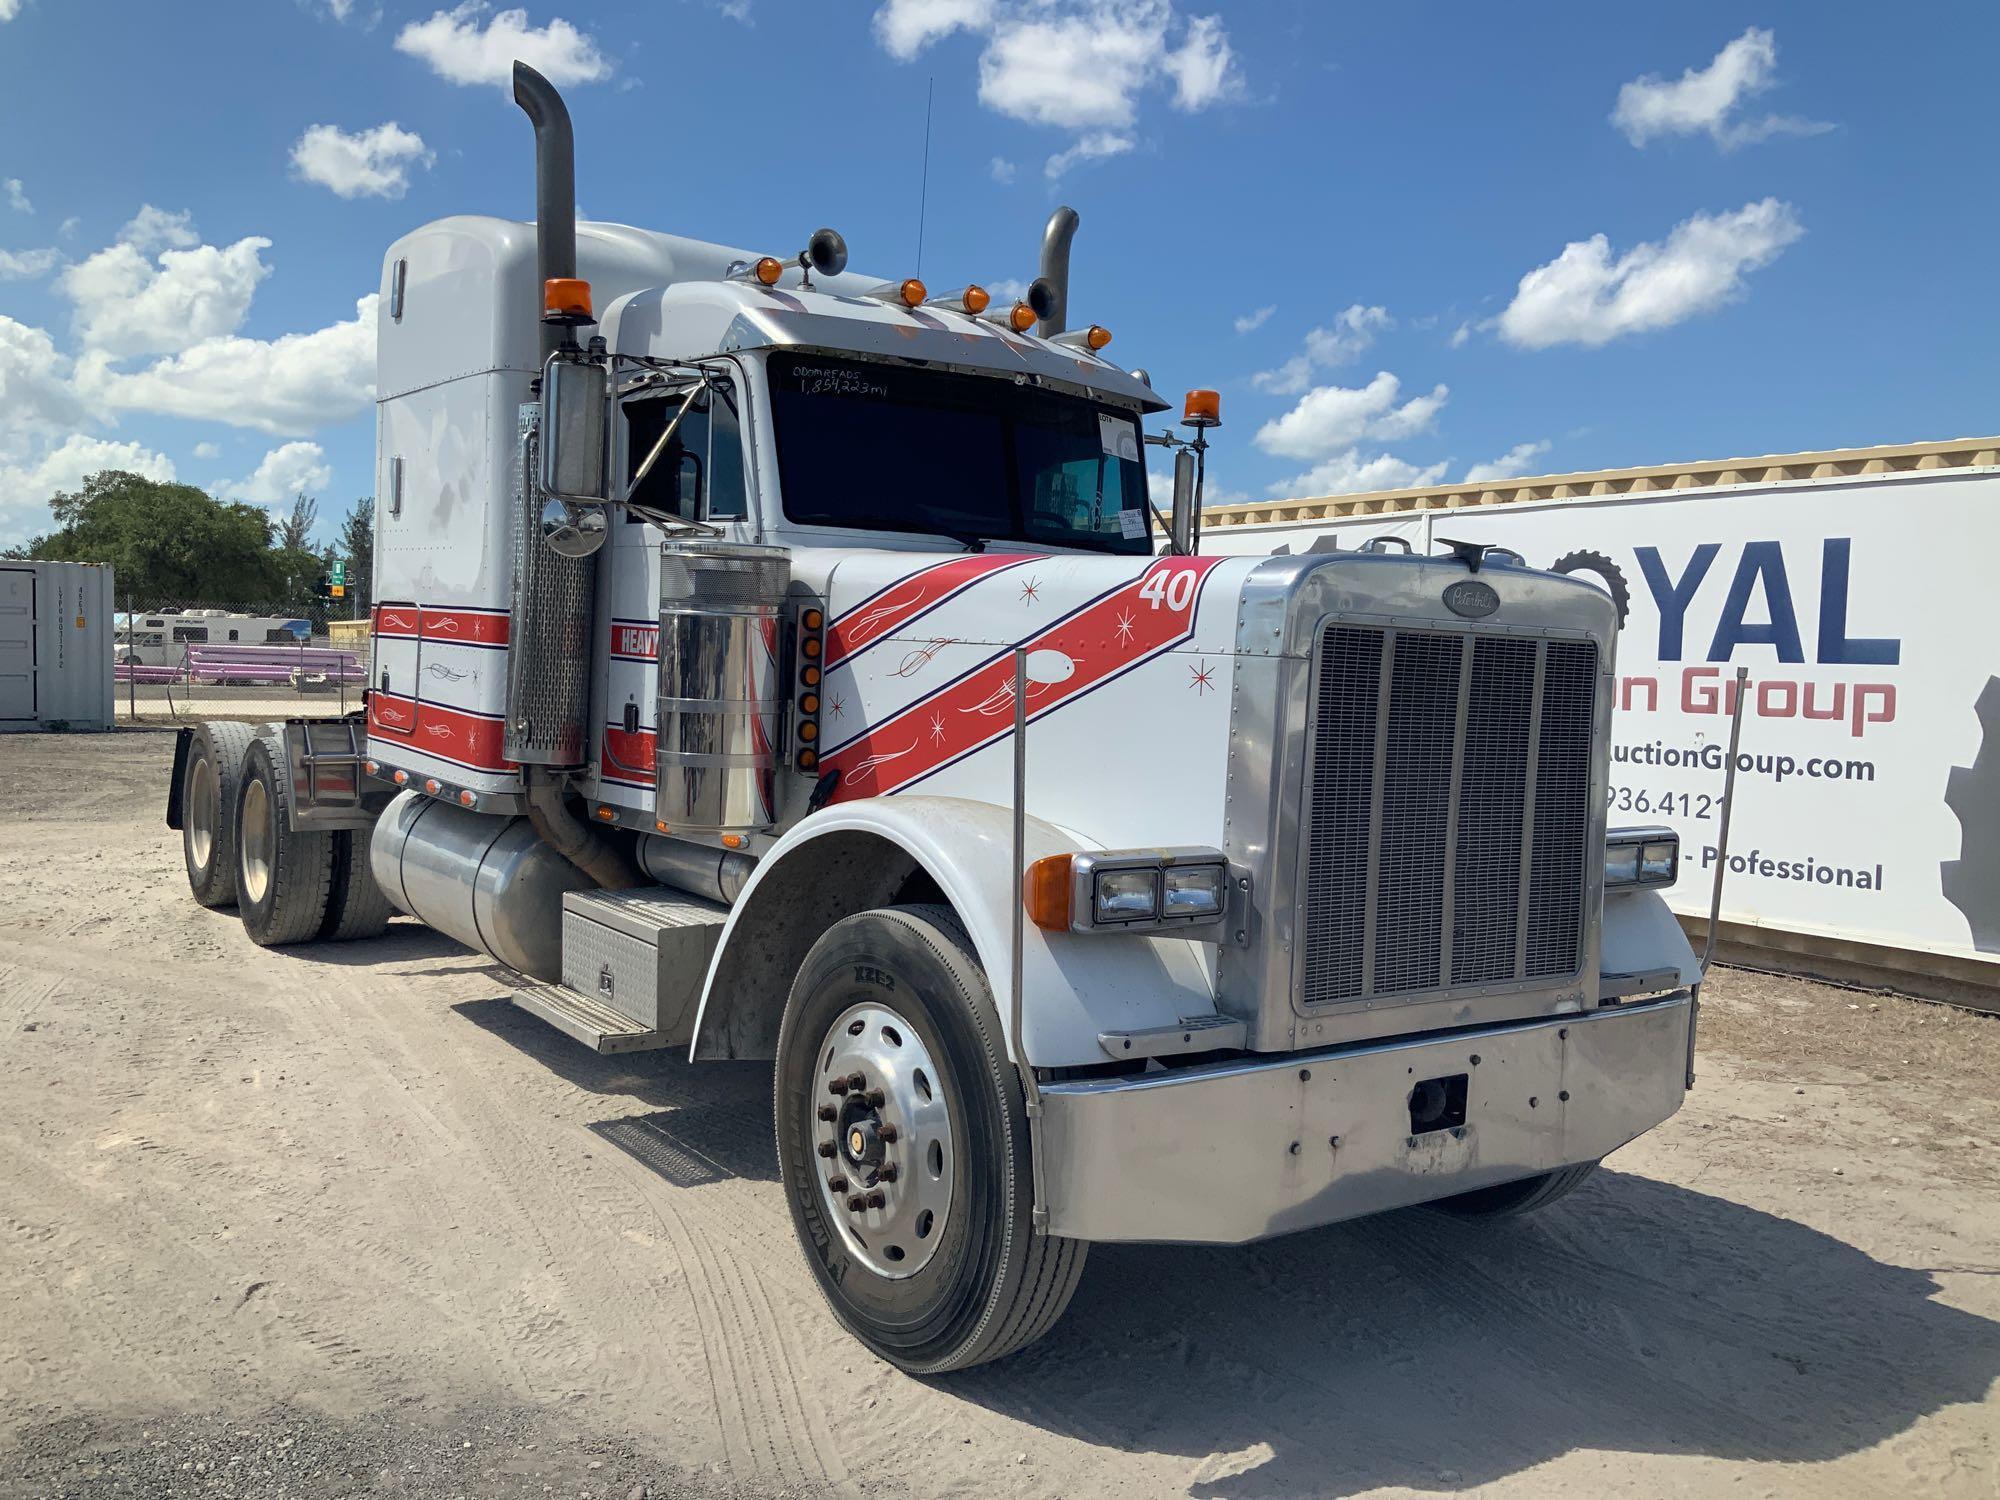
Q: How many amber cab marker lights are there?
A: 5